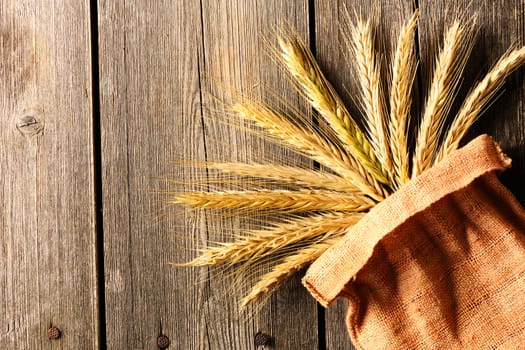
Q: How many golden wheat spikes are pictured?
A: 10